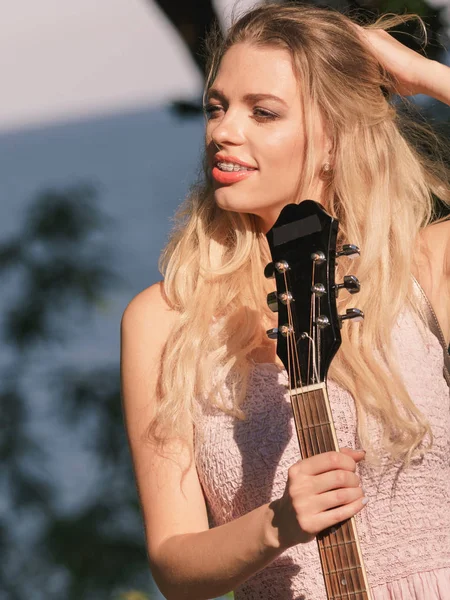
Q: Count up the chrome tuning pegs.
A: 6